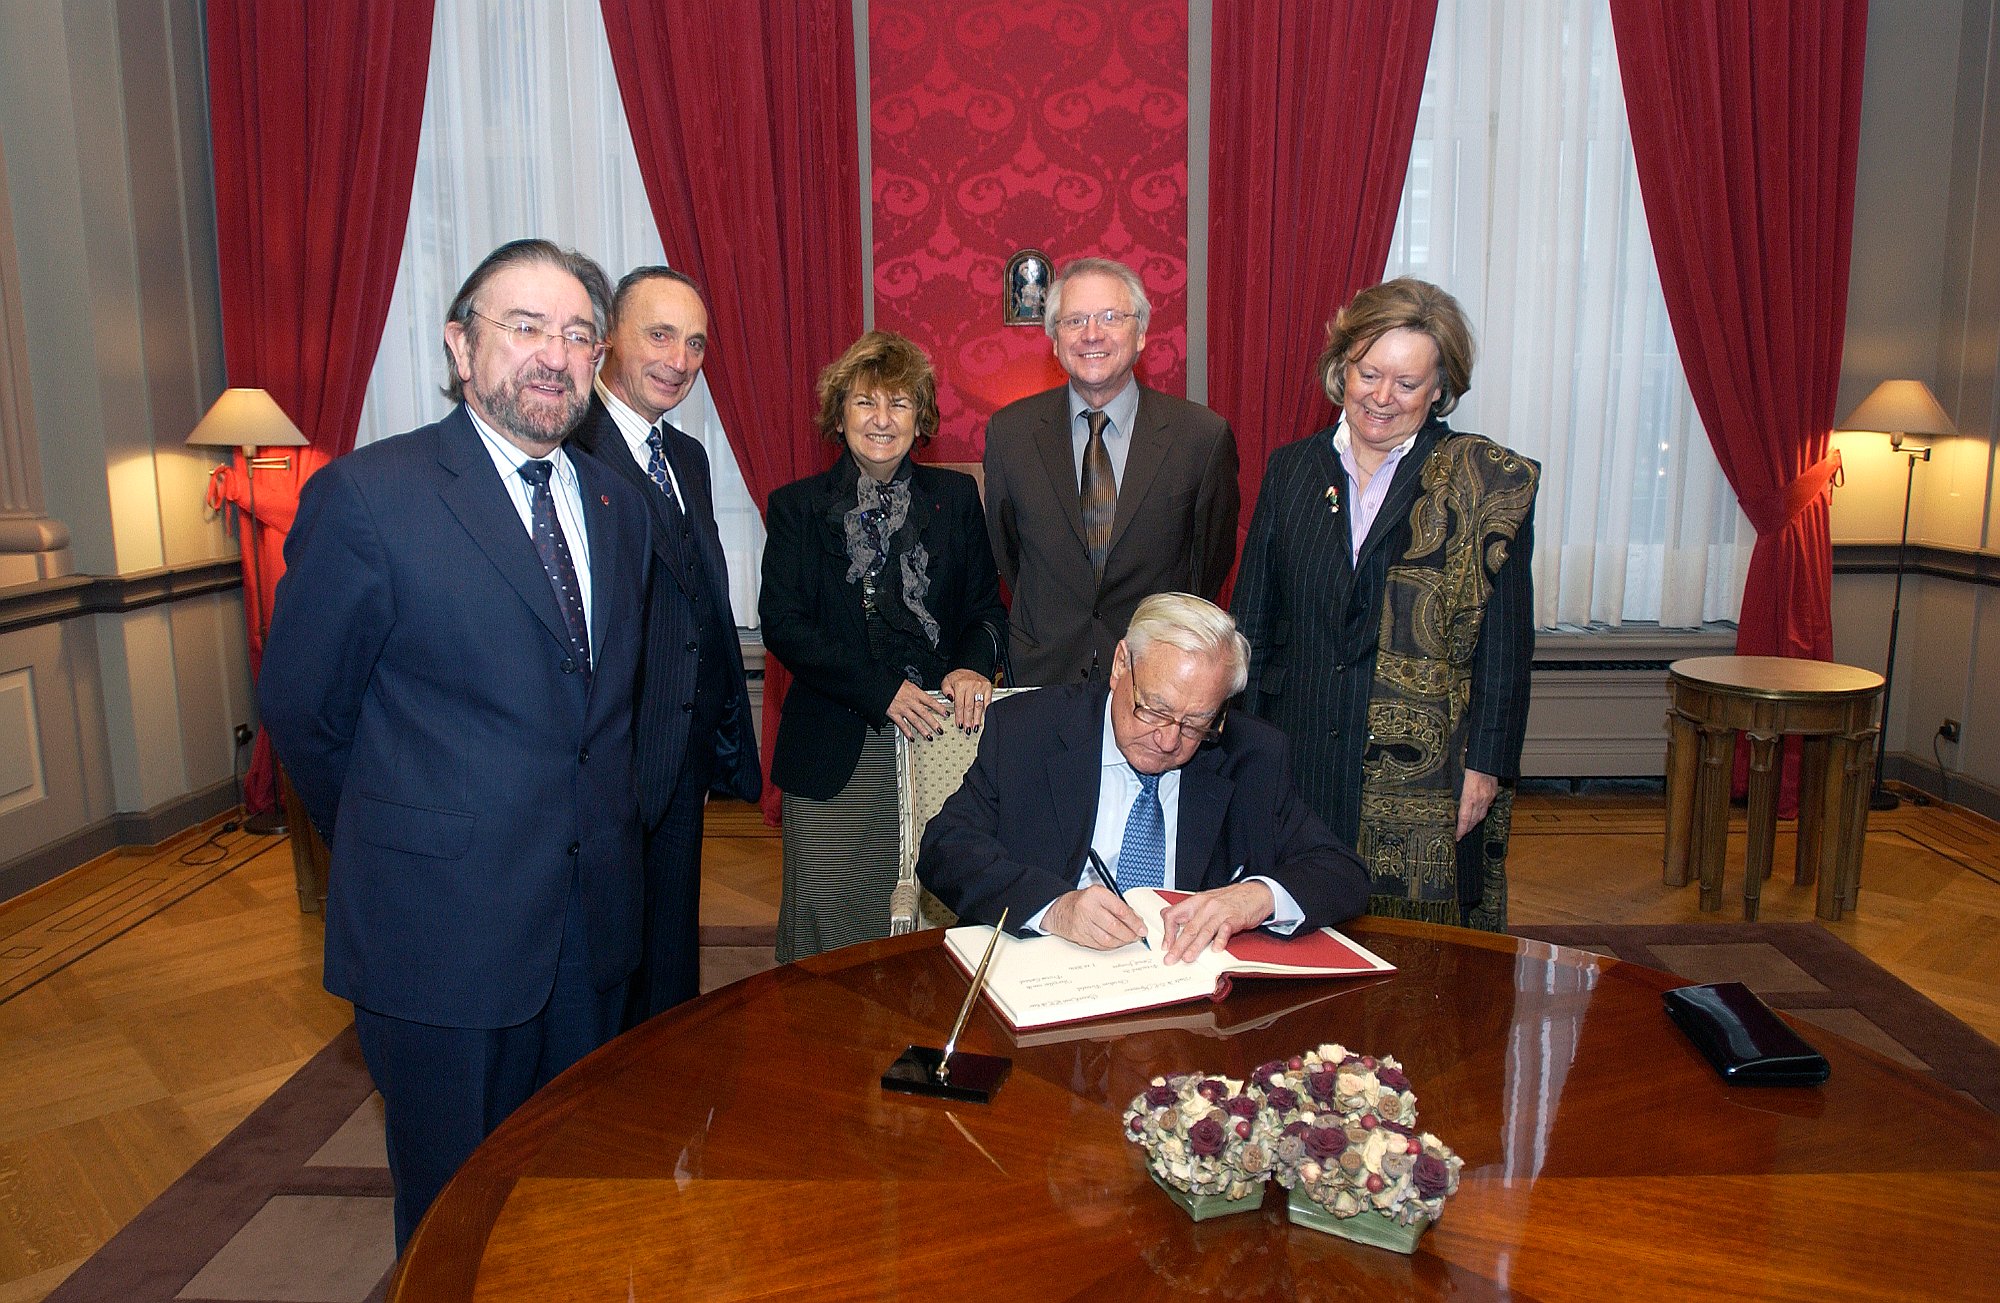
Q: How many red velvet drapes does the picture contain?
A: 4